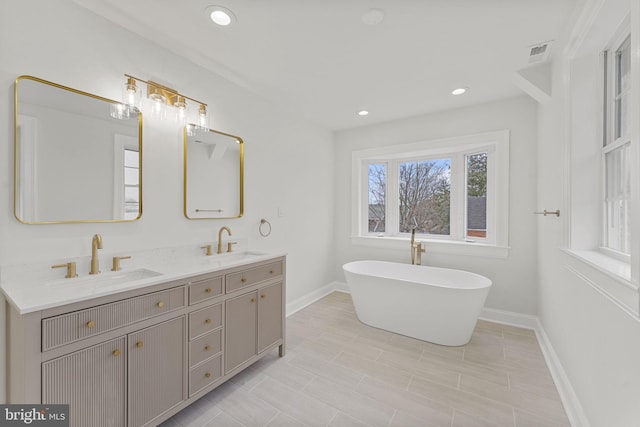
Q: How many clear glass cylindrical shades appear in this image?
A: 4